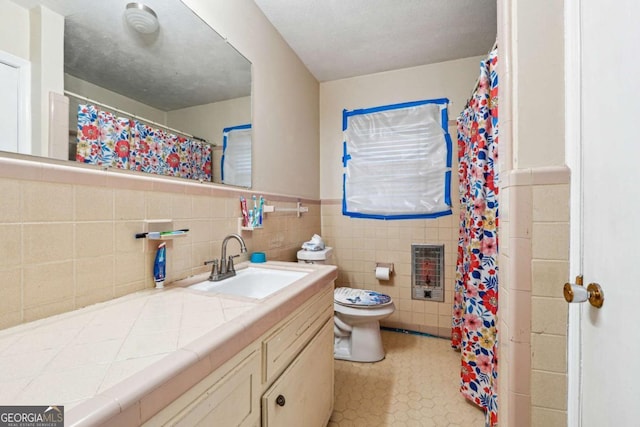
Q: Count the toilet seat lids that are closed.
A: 1